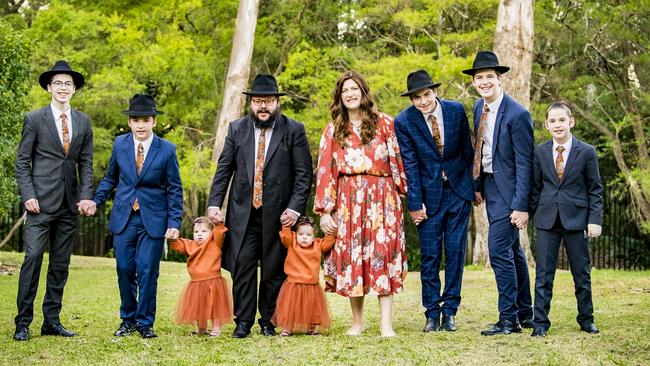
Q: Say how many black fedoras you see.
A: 5